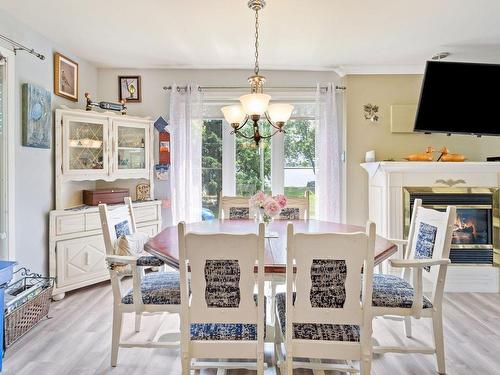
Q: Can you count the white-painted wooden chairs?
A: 6